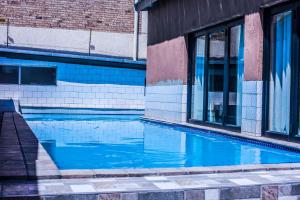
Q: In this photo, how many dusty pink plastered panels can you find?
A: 2